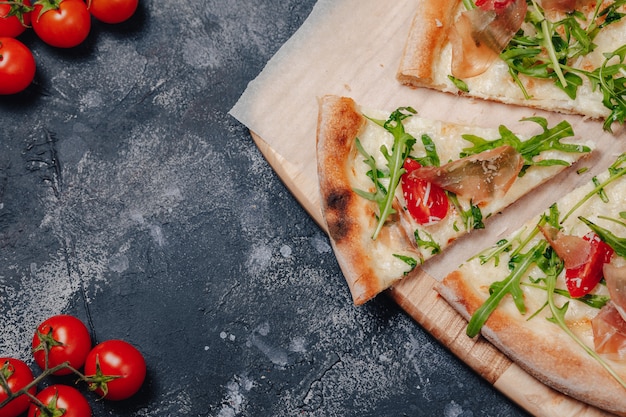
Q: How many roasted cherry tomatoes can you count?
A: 3